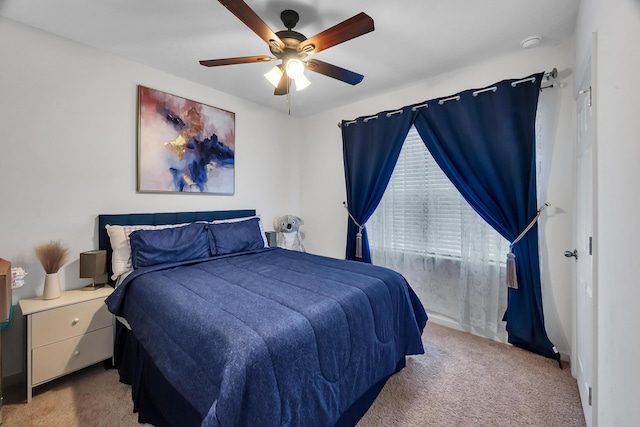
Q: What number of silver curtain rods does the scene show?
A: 1